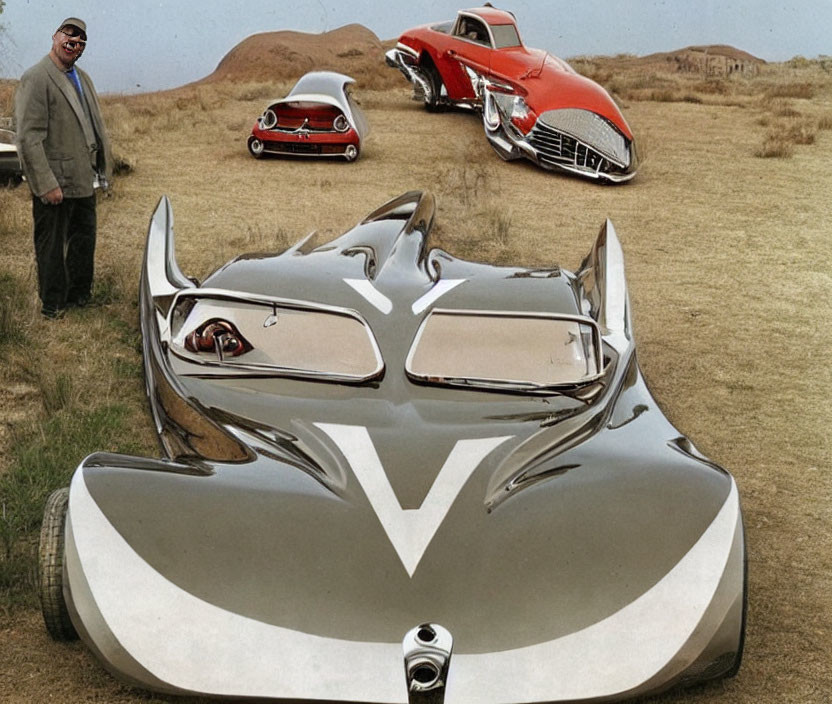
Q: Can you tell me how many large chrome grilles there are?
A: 1